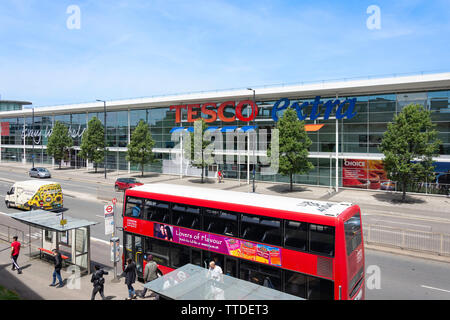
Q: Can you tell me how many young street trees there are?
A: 6